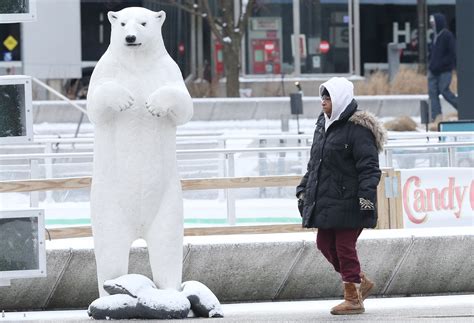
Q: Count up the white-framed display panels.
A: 3